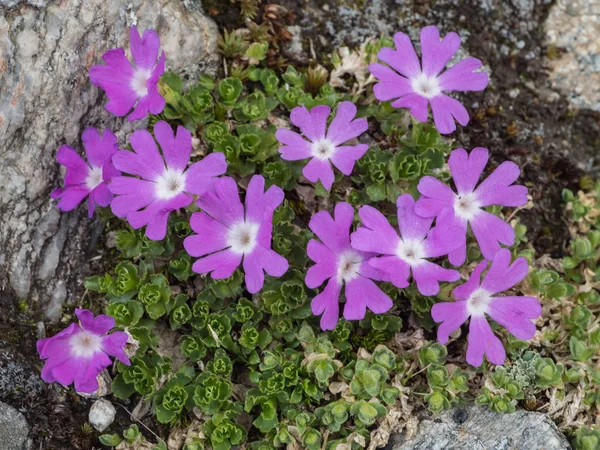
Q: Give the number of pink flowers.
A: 11